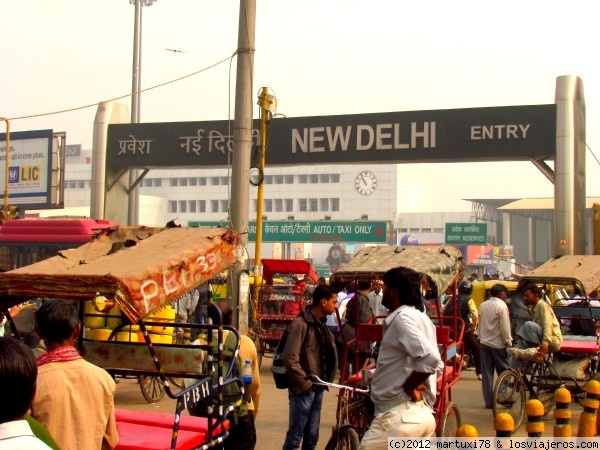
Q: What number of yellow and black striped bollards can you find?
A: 5